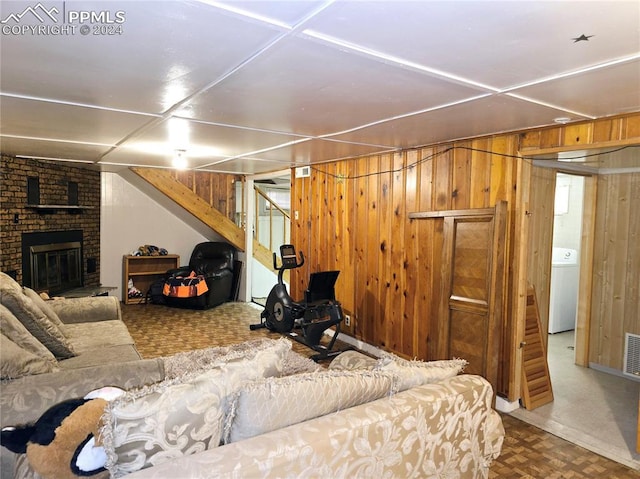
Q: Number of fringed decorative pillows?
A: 3